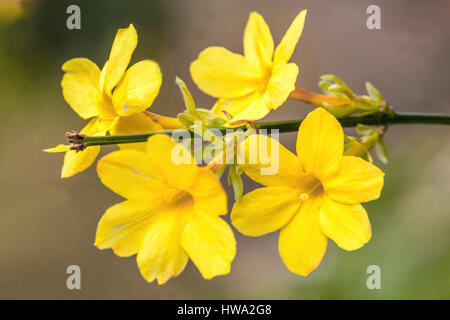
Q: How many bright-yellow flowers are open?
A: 4